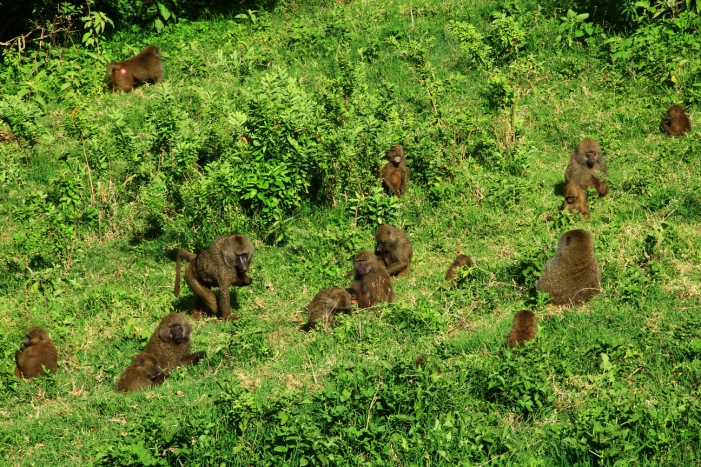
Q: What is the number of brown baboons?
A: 15